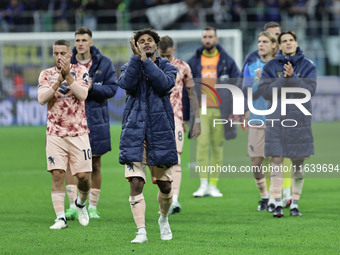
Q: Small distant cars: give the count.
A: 0